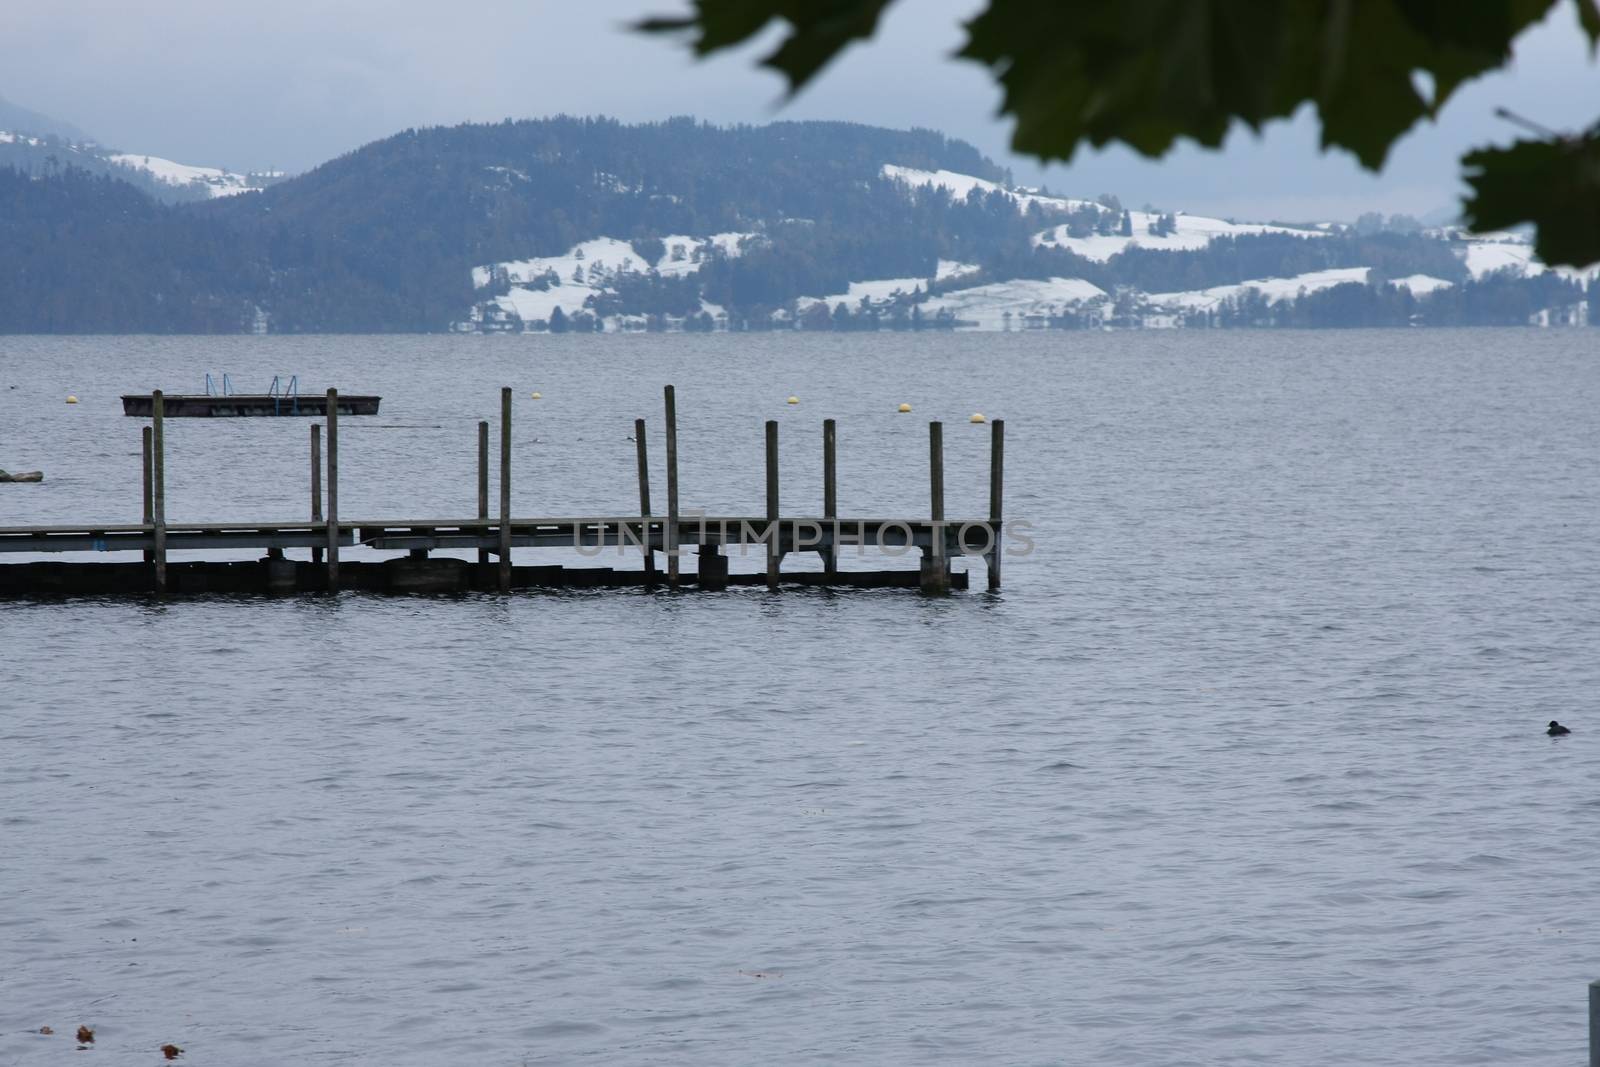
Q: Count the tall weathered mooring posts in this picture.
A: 12